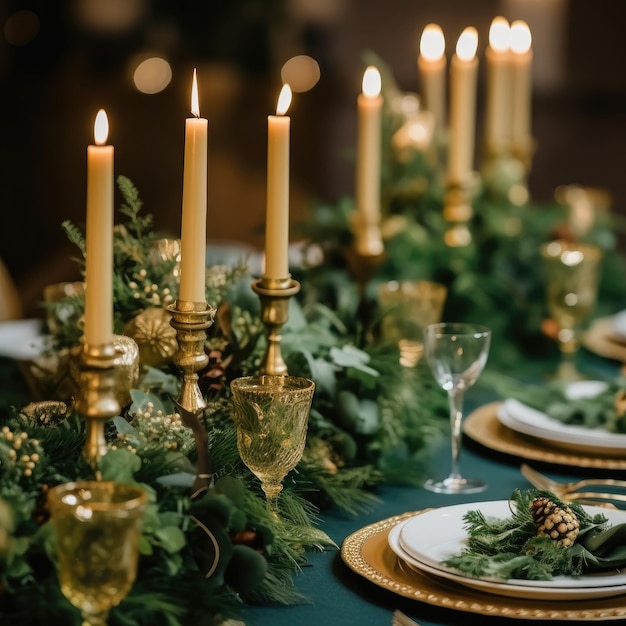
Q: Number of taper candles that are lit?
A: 8